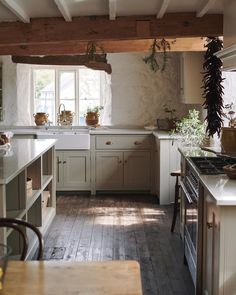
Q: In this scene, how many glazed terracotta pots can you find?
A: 3